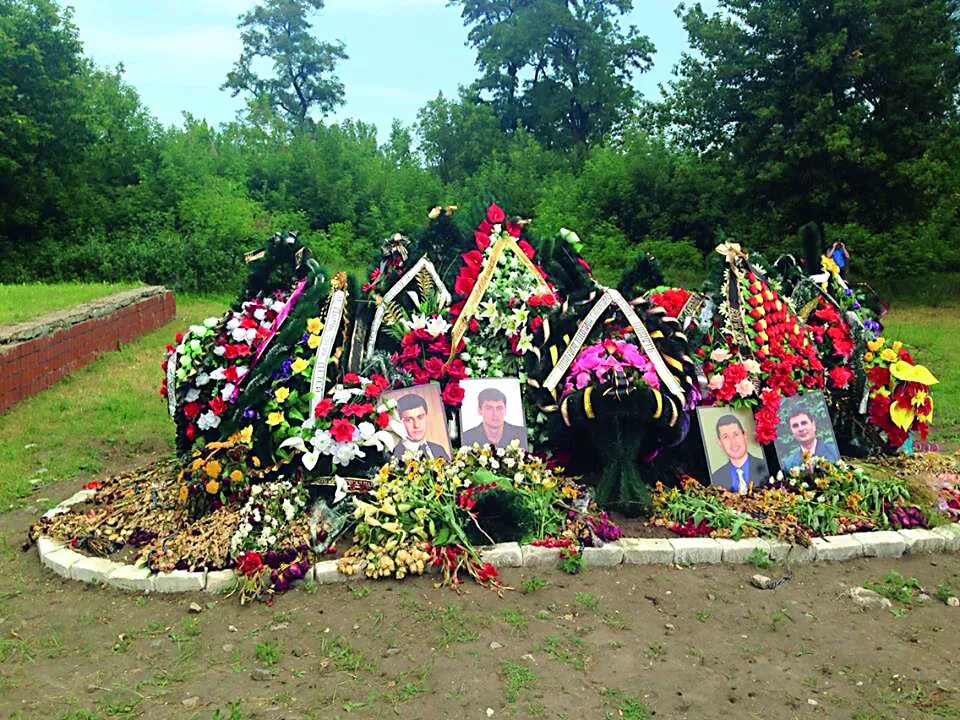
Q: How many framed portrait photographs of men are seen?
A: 4